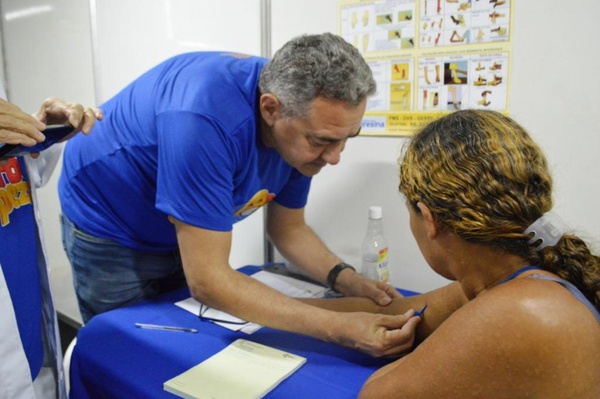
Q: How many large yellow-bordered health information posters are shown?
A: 1